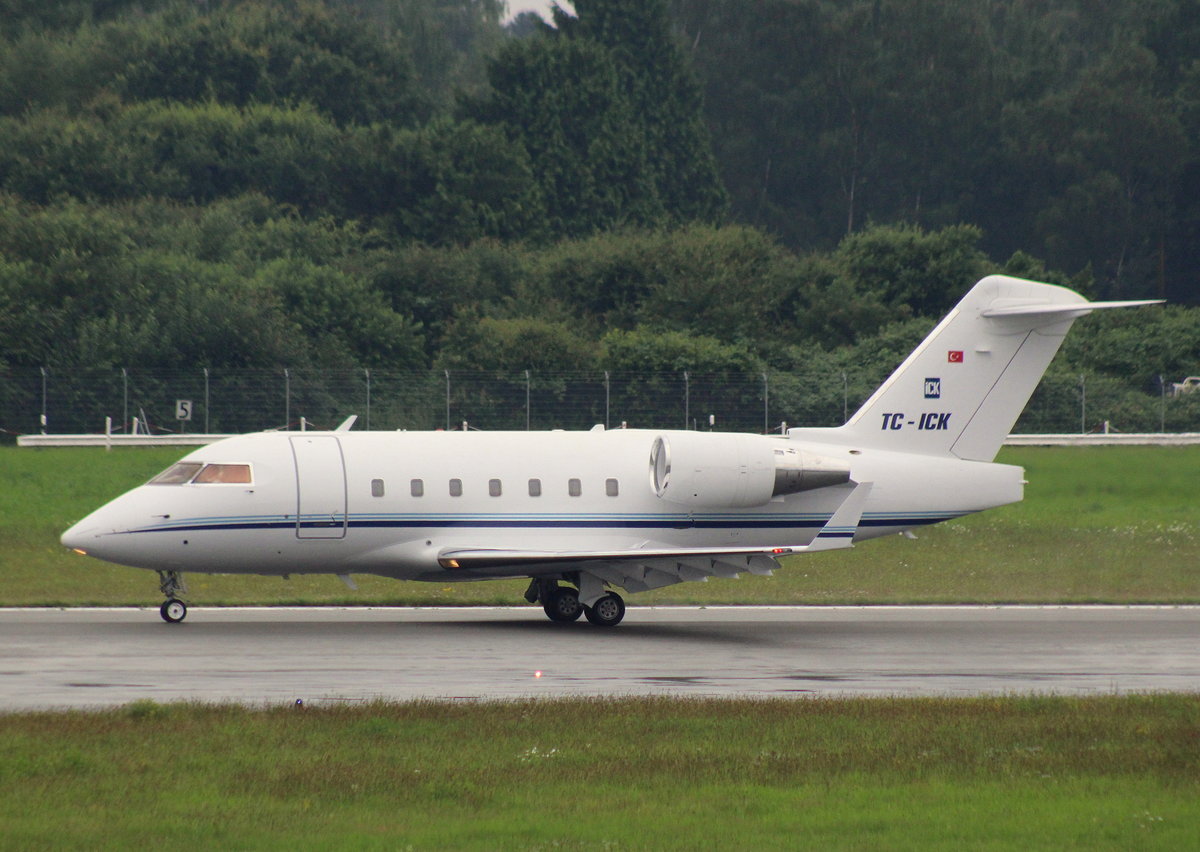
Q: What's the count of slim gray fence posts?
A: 13